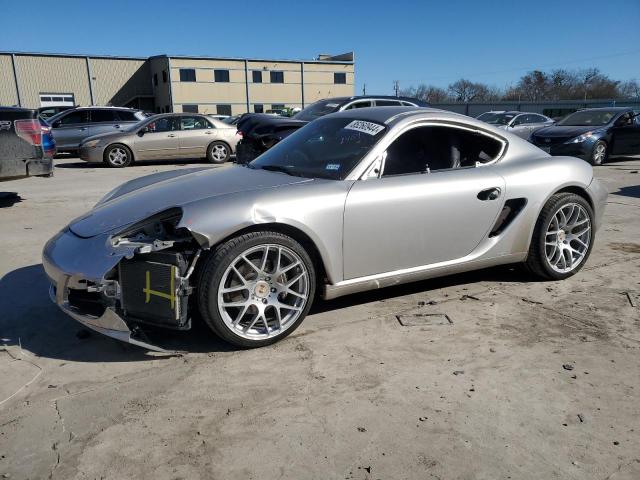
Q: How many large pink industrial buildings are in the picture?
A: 0